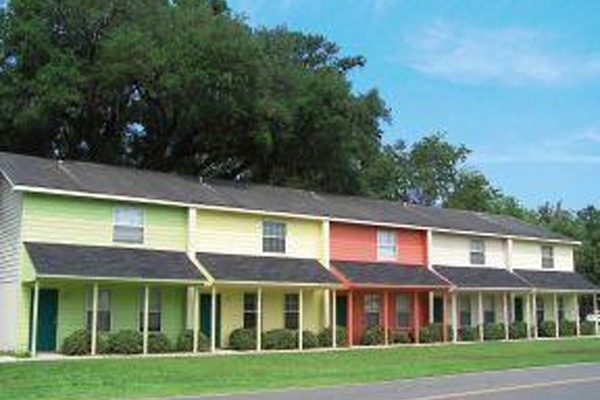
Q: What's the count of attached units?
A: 5